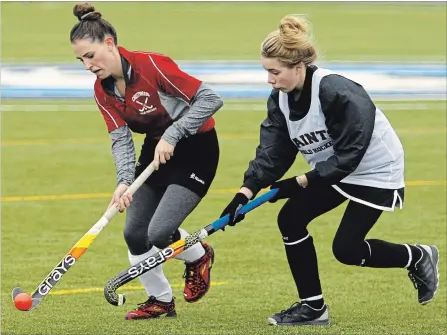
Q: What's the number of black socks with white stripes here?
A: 2